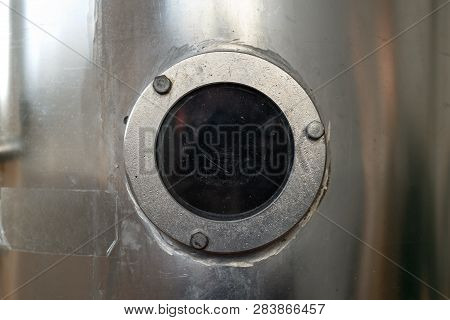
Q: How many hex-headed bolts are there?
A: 3